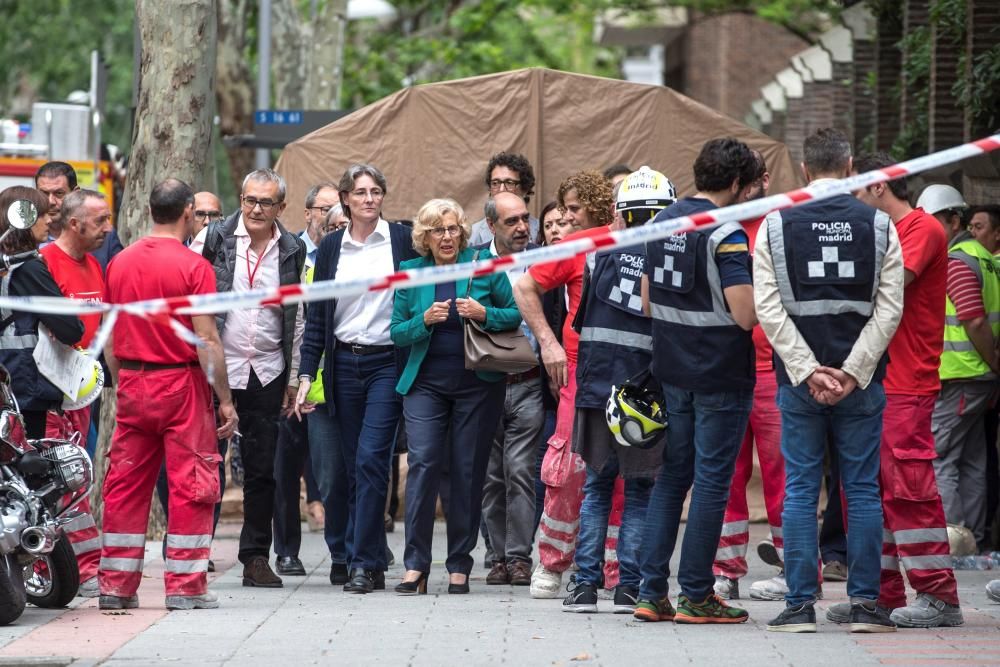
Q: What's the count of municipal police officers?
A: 3